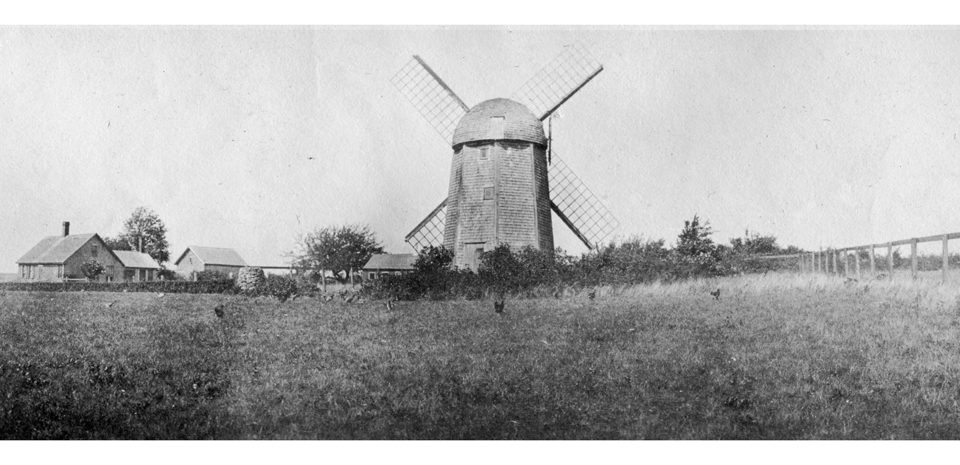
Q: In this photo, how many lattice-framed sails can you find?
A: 4